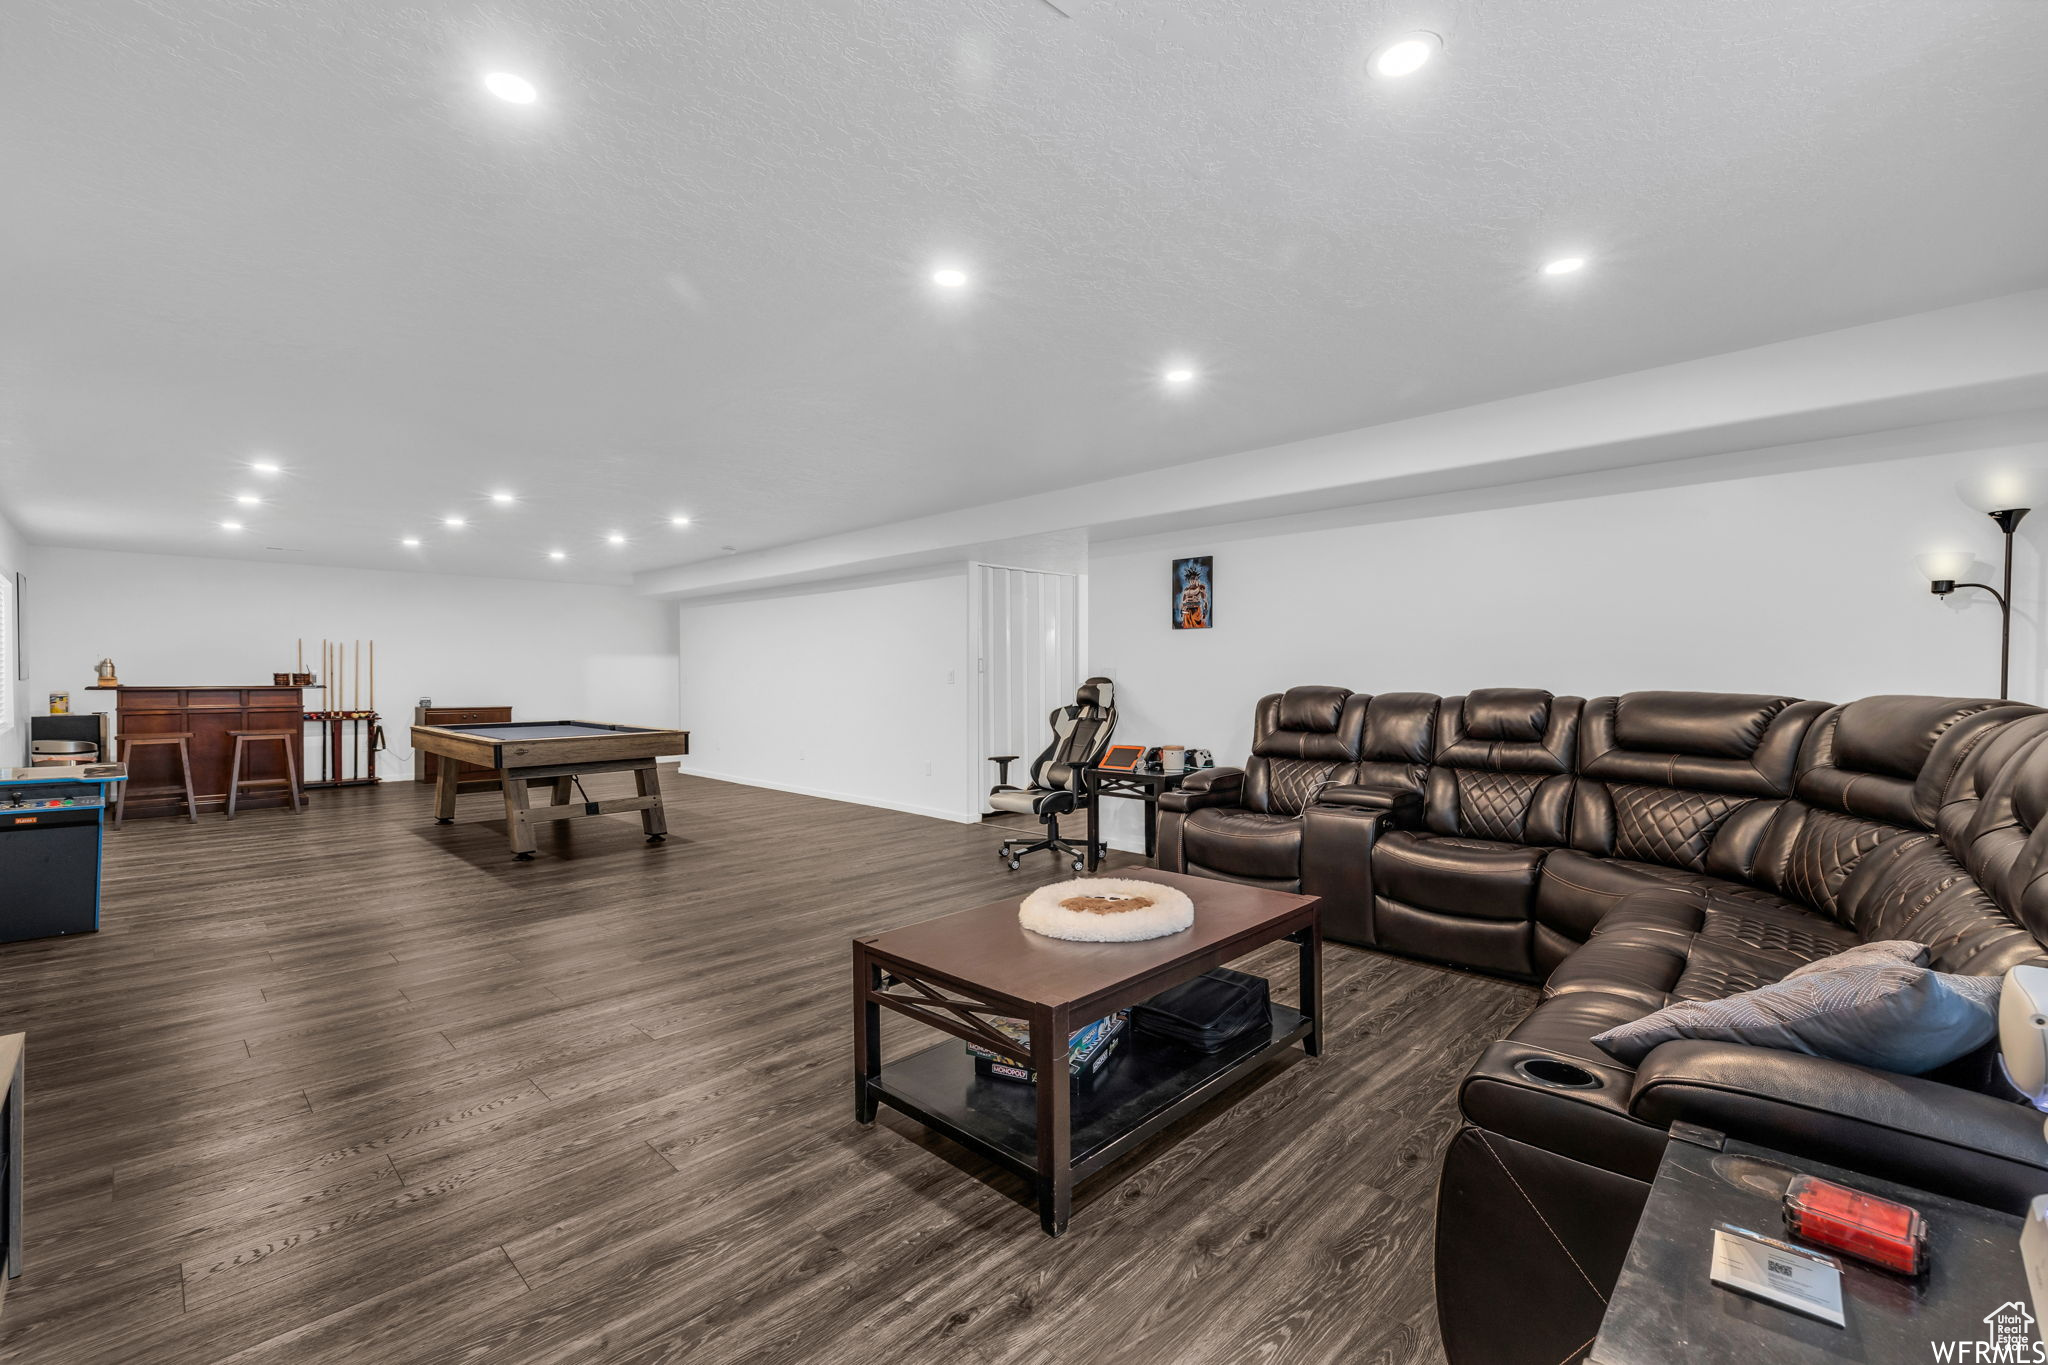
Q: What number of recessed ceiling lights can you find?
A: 14